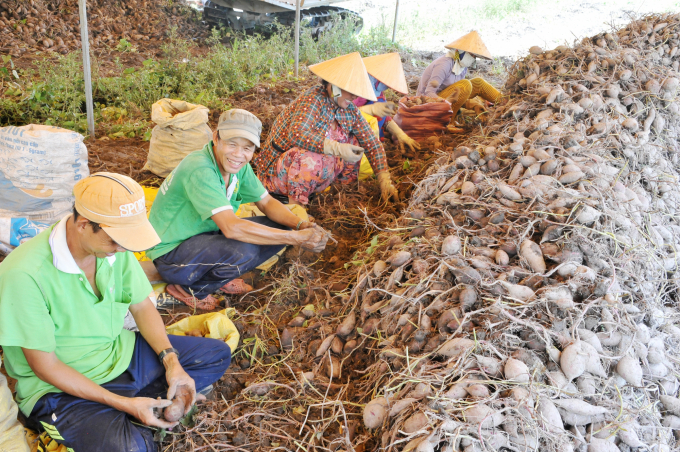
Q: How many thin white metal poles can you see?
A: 3